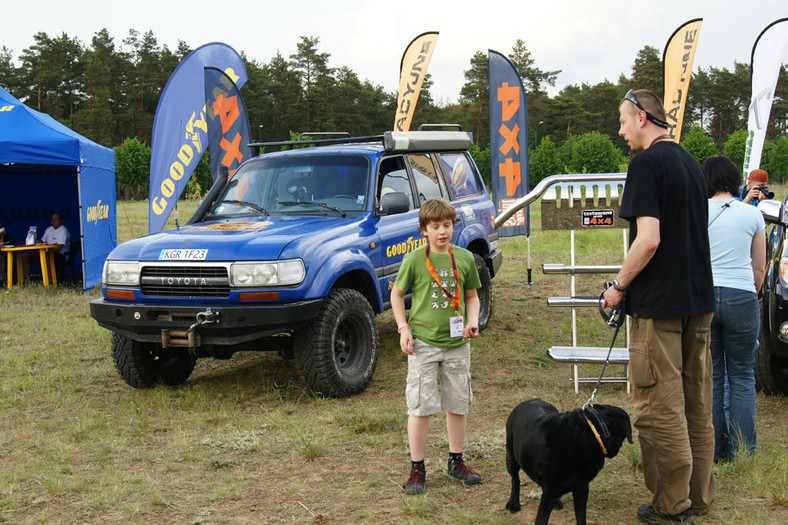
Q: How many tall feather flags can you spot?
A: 6